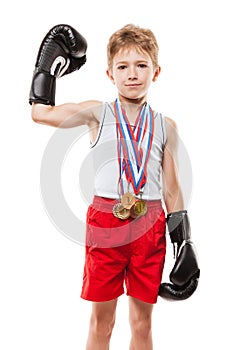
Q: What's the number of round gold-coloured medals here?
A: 3